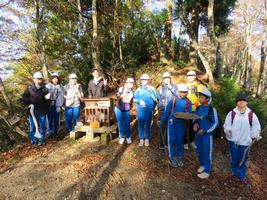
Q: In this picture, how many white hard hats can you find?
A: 9